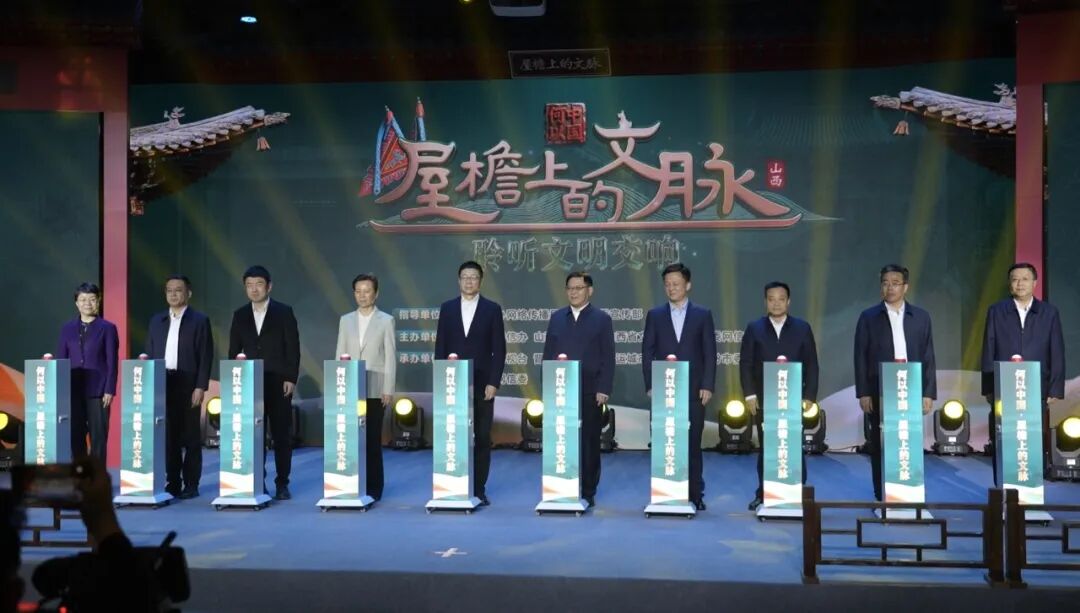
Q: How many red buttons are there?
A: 10